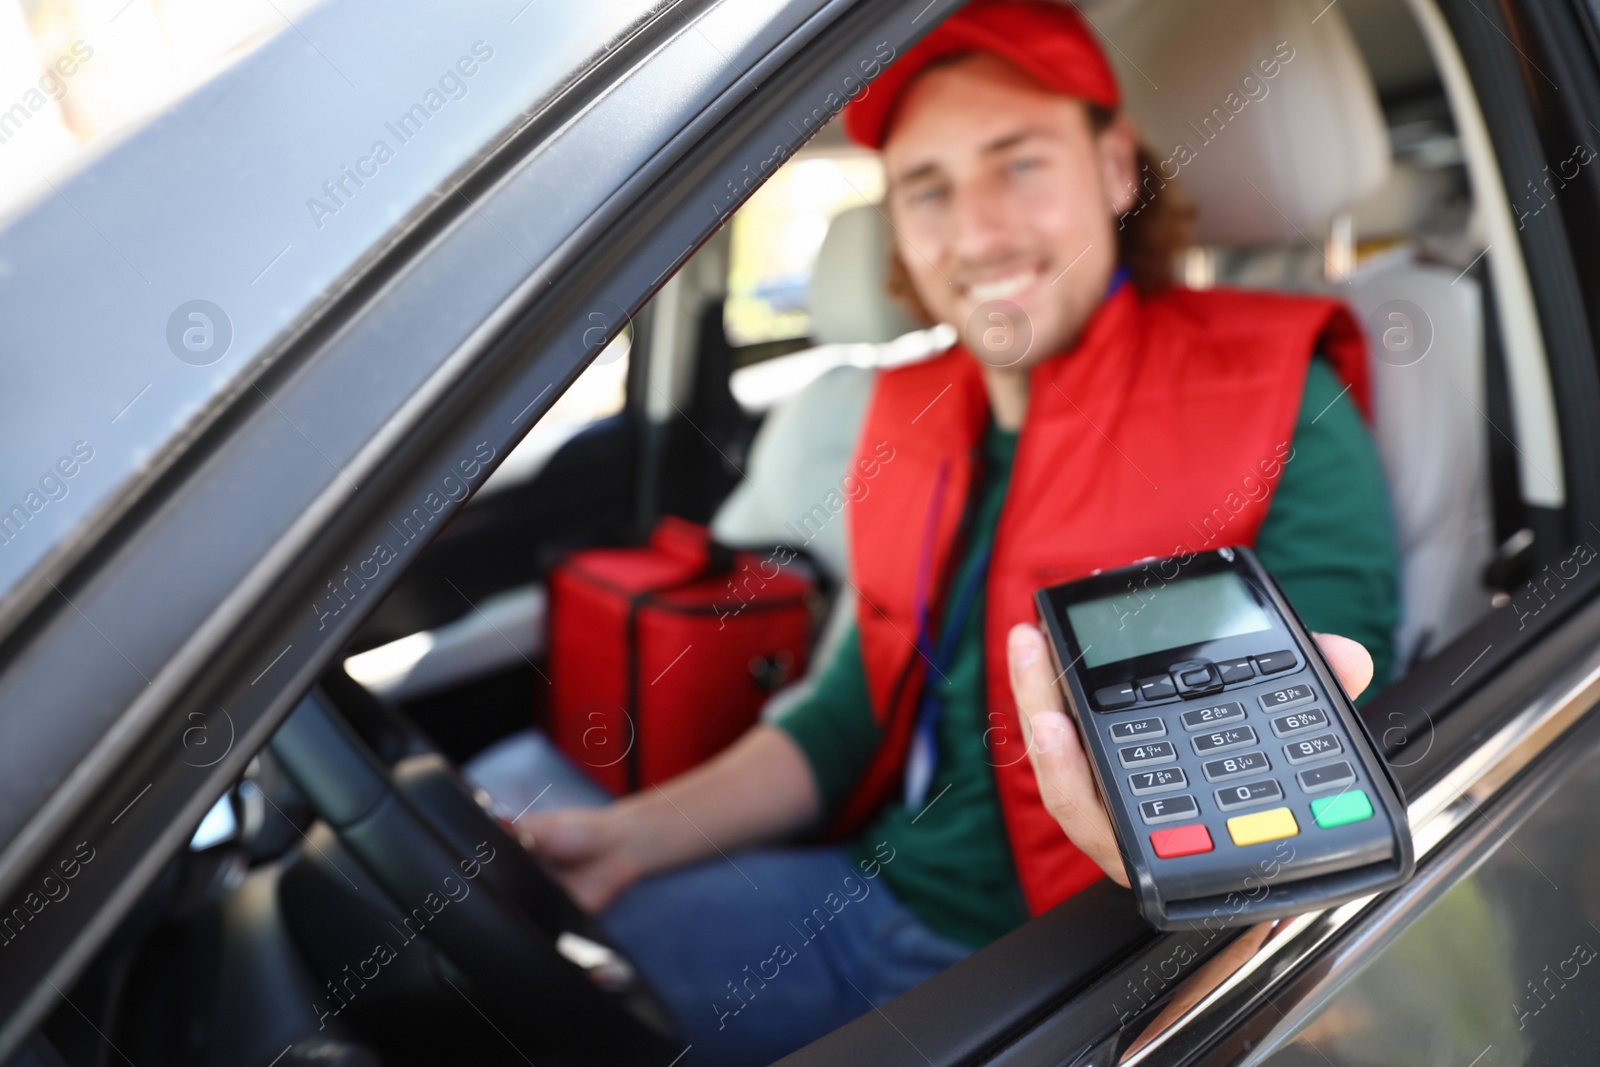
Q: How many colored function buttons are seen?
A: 3